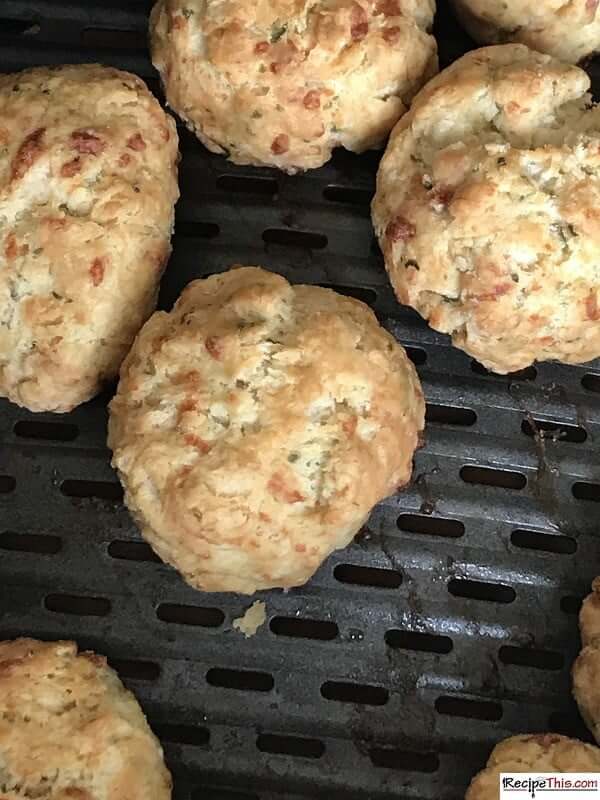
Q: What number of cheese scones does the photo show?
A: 8